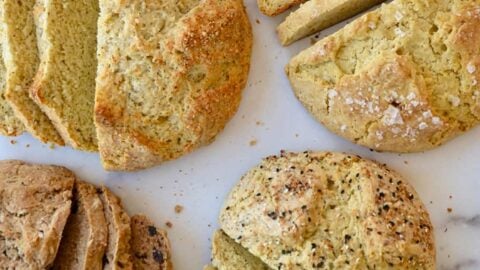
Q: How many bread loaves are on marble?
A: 4